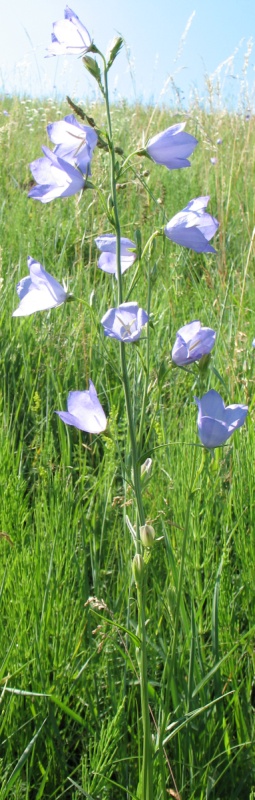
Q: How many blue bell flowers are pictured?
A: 11